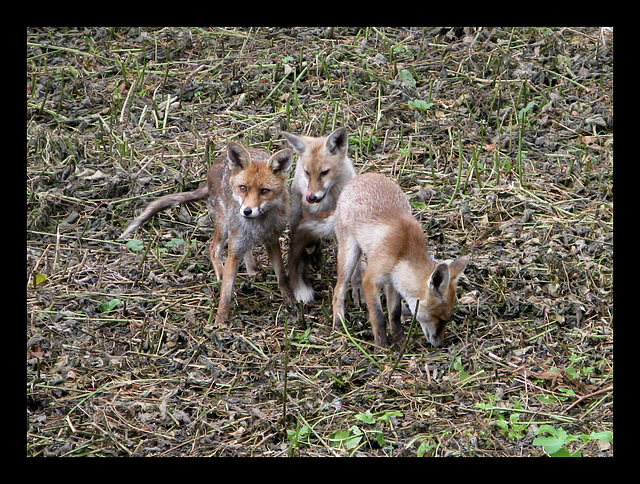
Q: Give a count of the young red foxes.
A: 3